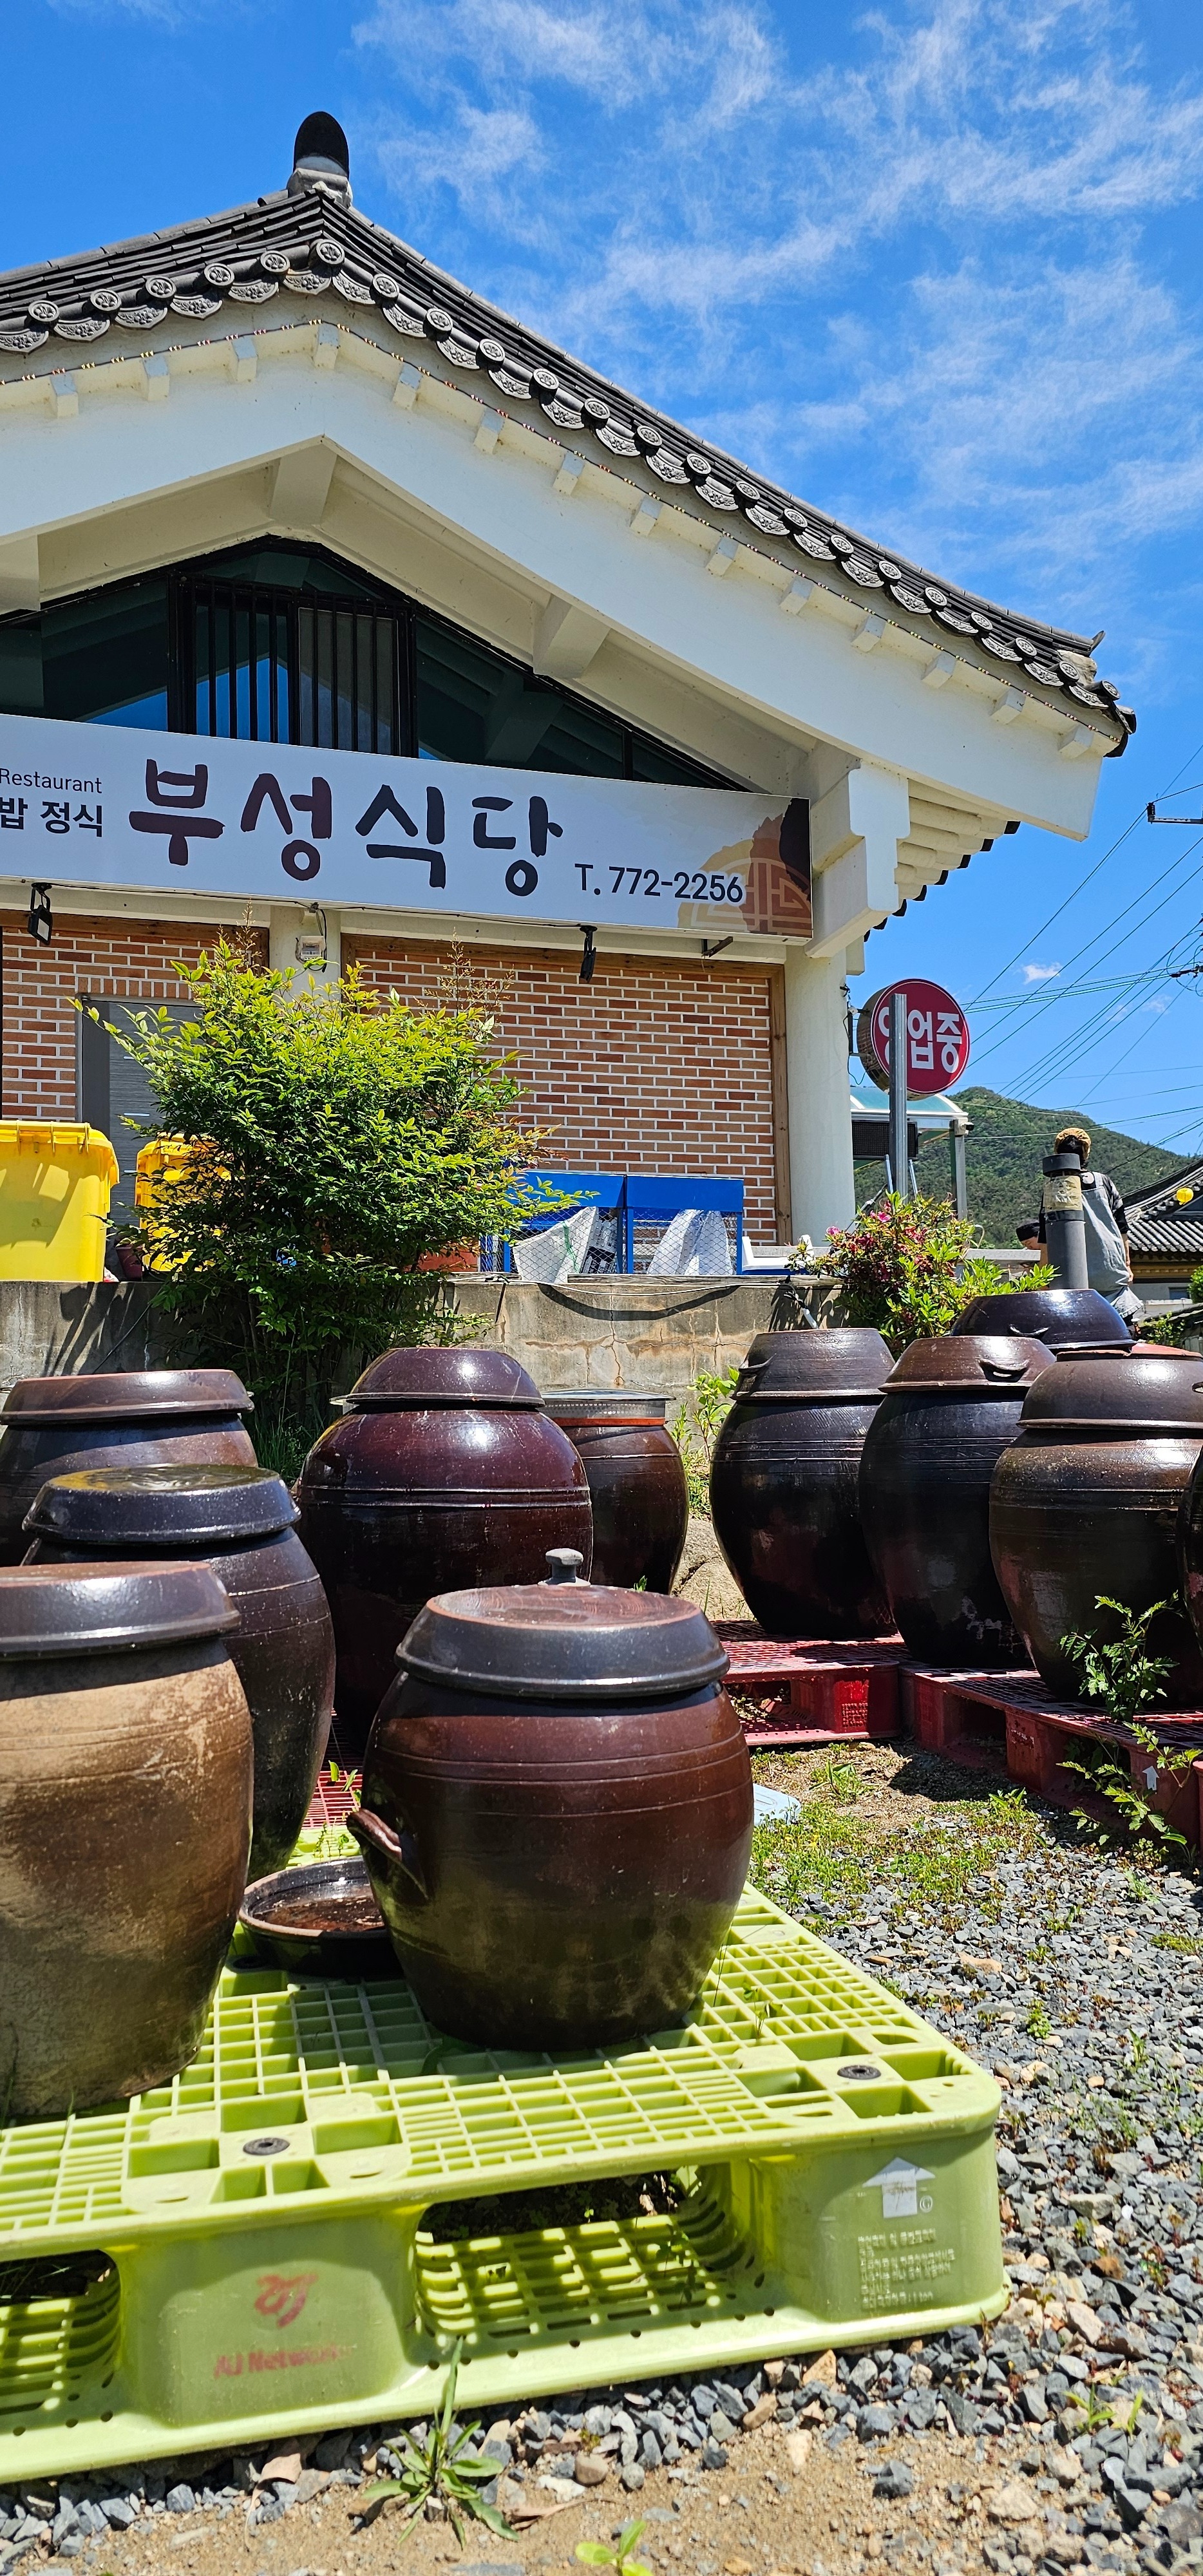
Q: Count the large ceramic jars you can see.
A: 11